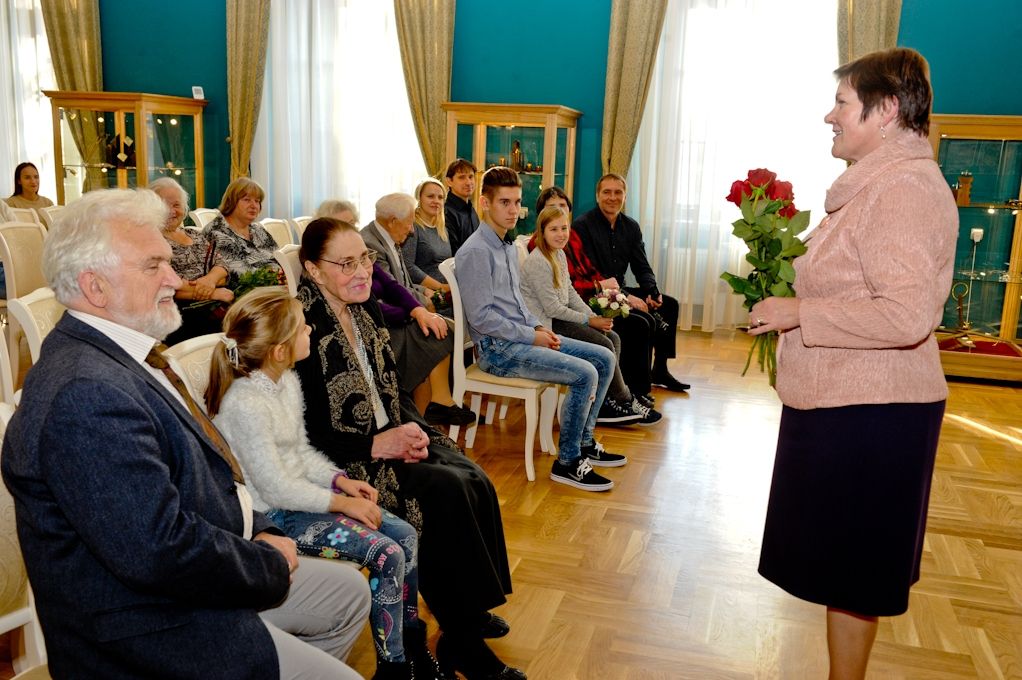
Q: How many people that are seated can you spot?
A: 14